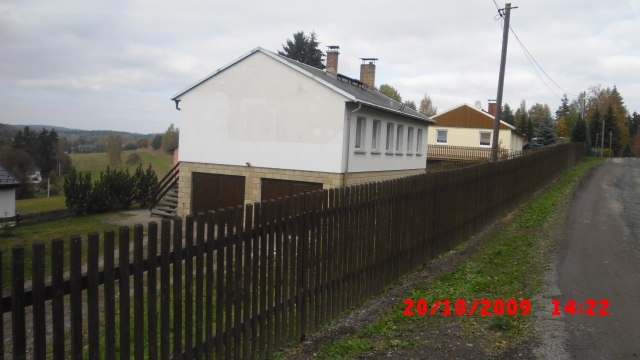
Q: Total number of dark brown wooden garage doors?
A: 2